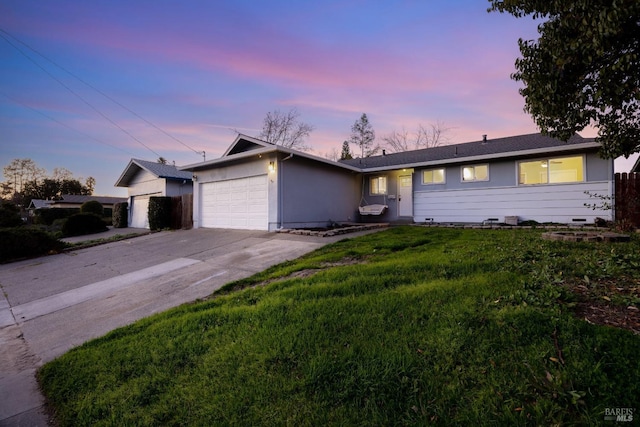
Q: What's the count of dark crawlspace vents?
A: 3